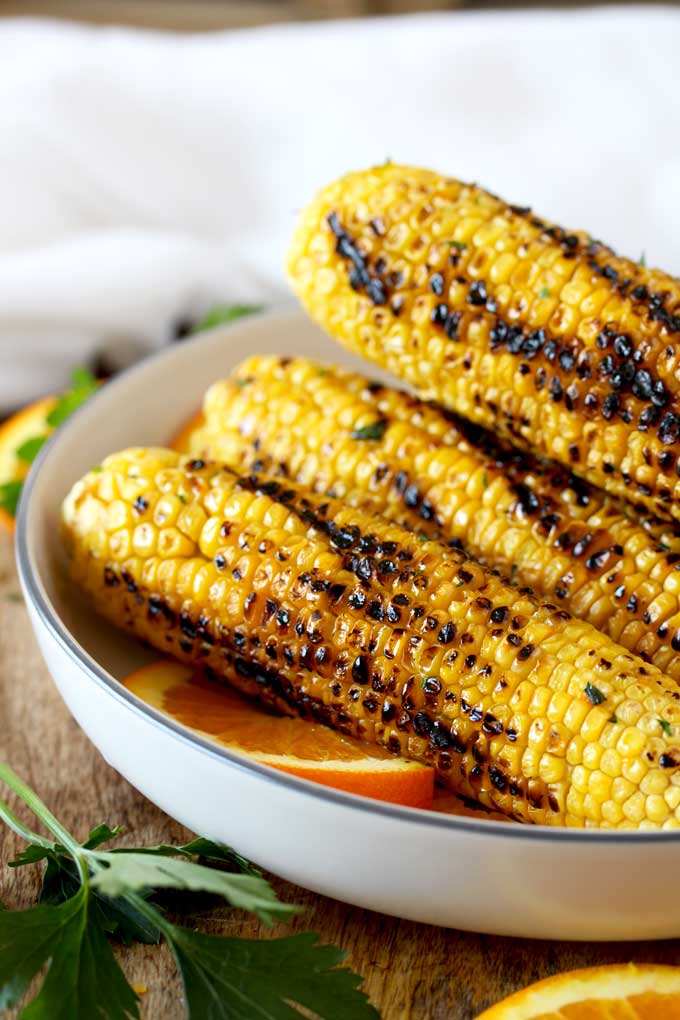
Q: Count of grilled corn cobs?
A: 3